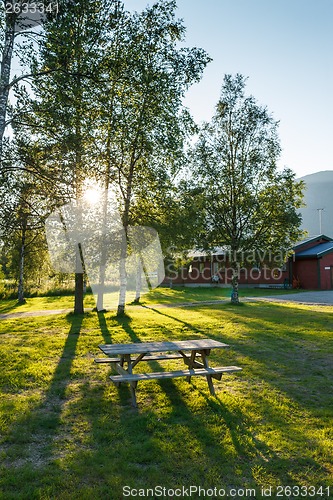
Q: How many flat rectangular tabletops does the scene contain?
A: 1